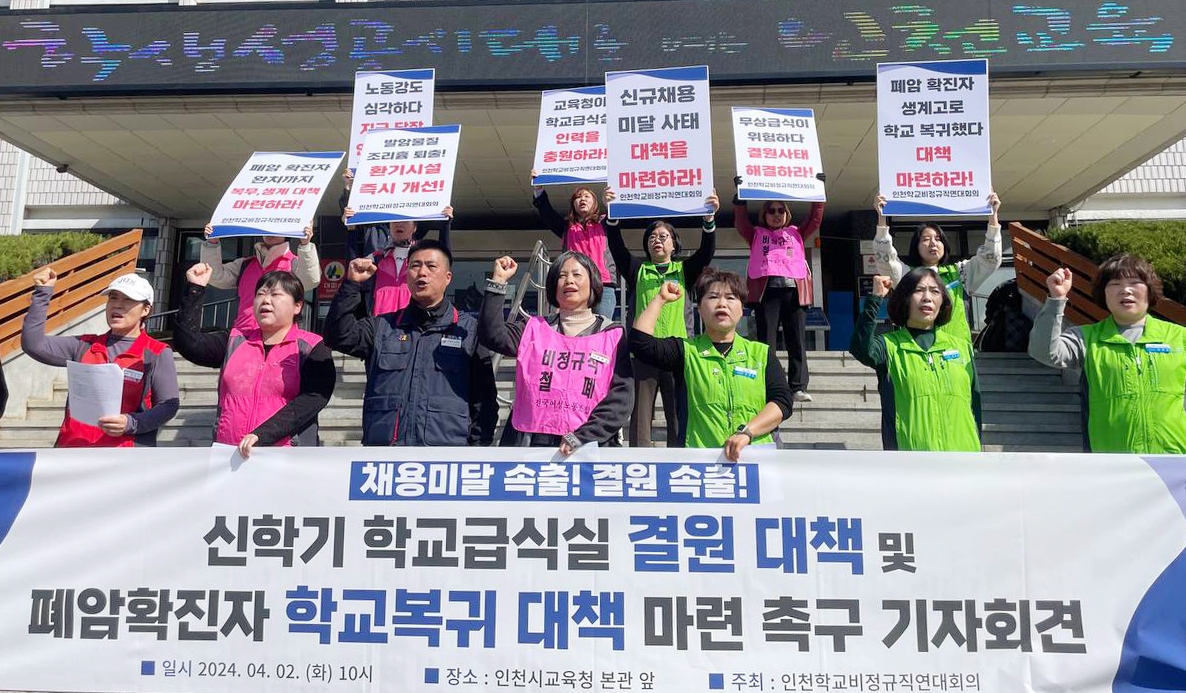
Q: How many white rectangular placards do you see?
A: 7